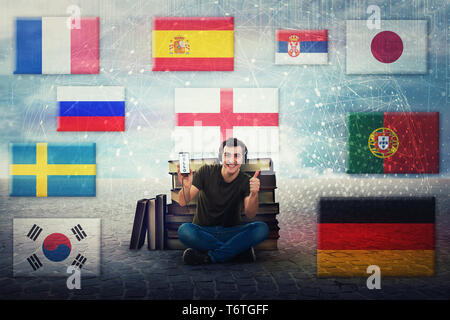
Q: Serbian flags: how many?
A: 1